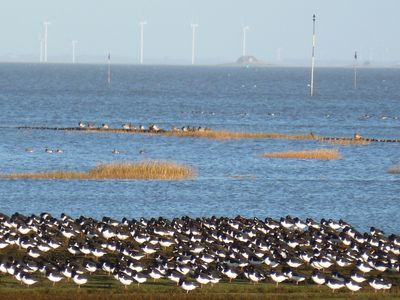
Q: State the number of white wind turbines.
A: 6